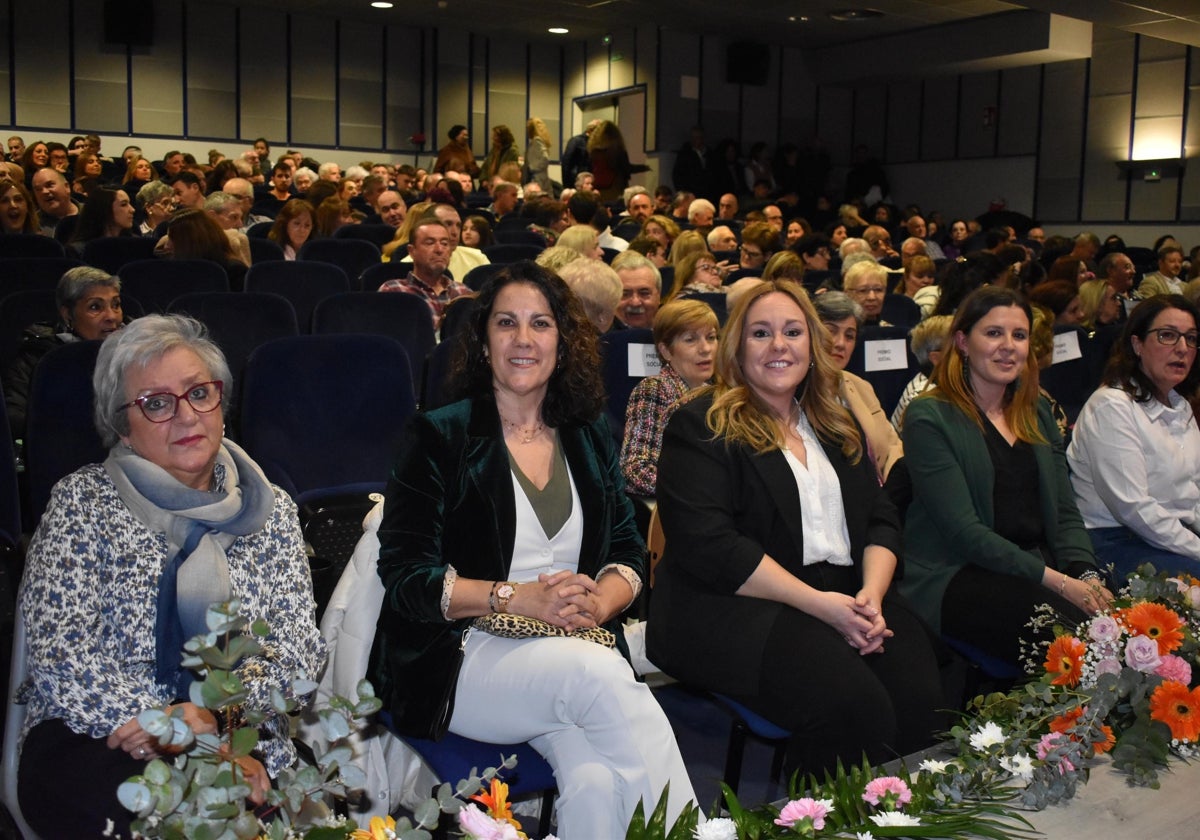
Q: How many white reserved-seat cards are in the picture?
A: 3